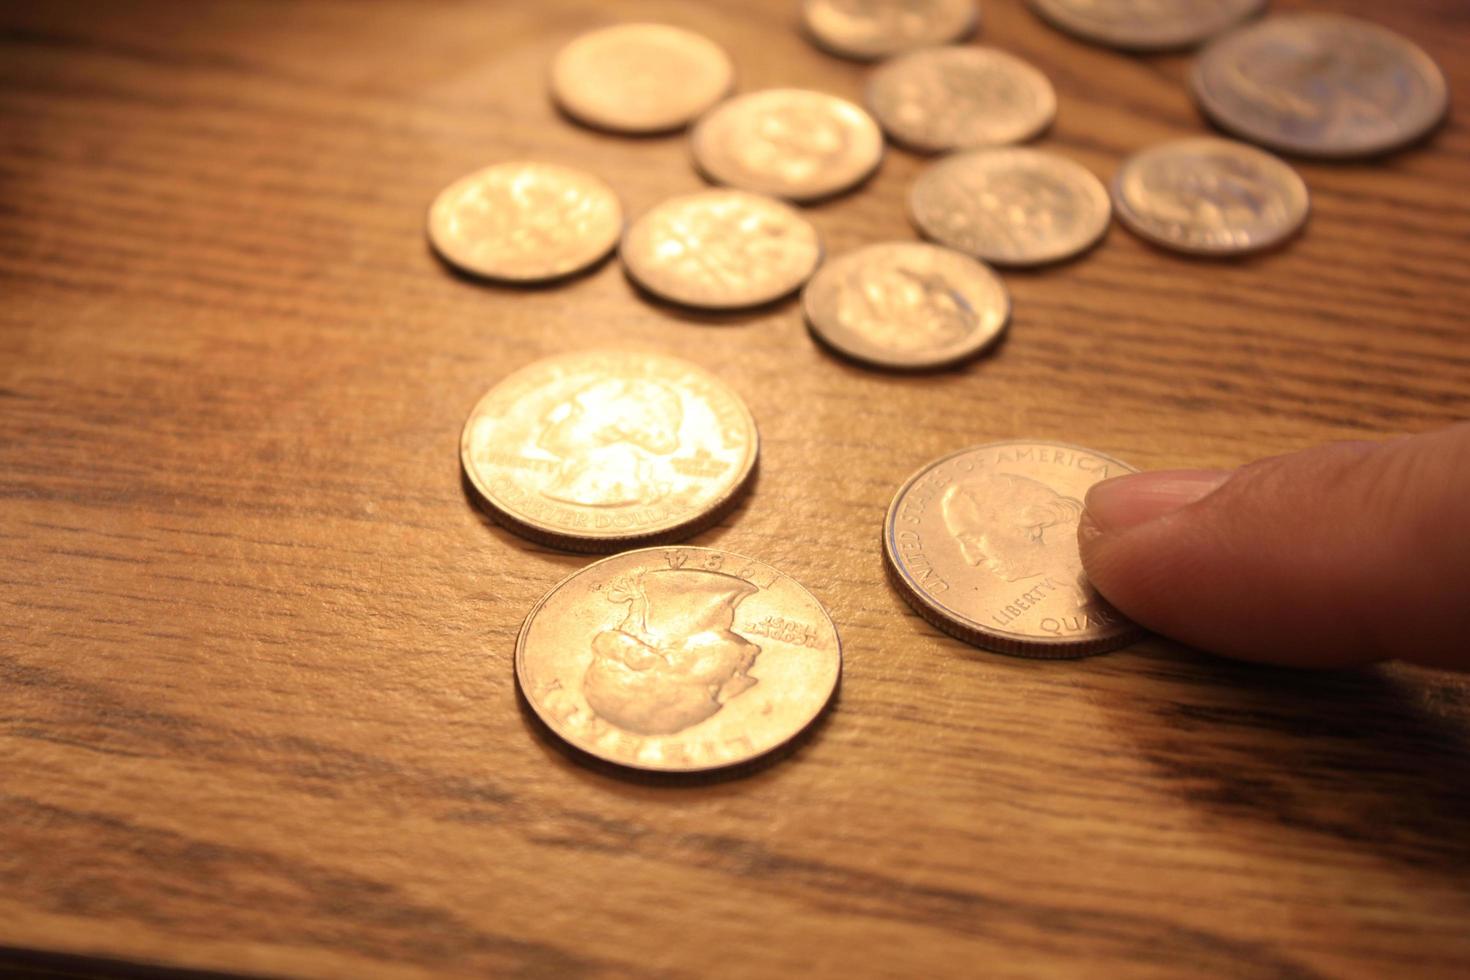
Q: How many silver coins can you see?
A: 14